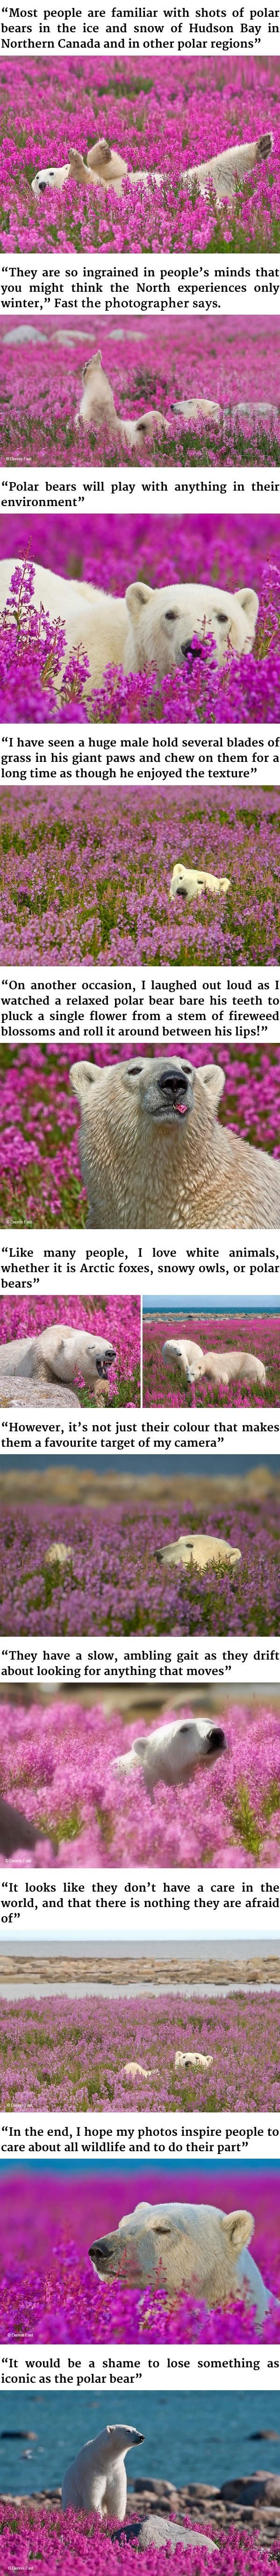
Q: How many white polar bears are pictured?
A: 13